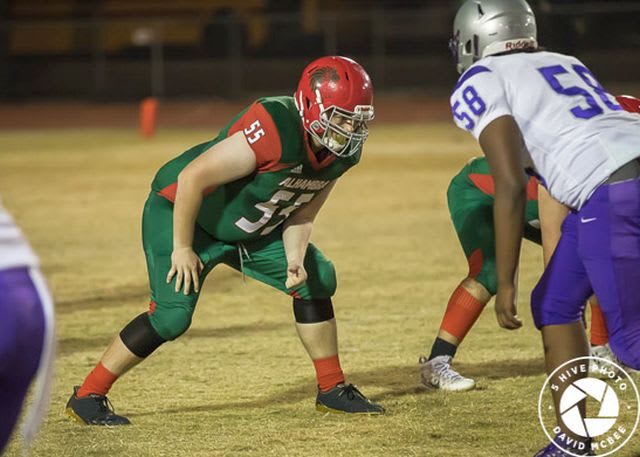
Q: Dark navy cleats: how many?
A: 2